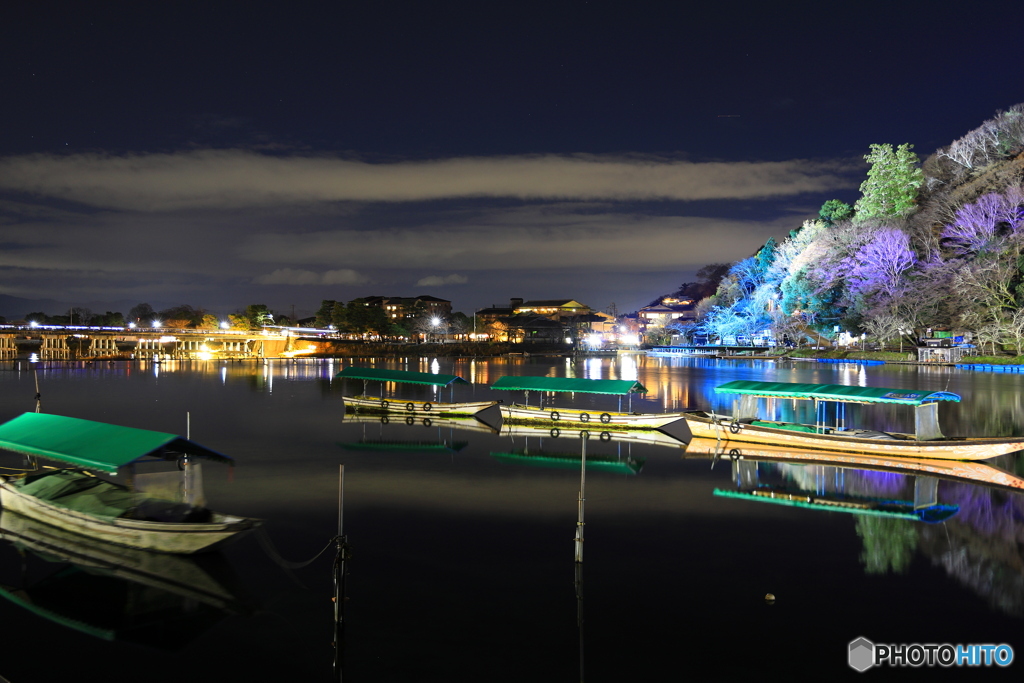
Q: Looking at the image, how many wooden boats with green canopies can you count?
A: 4